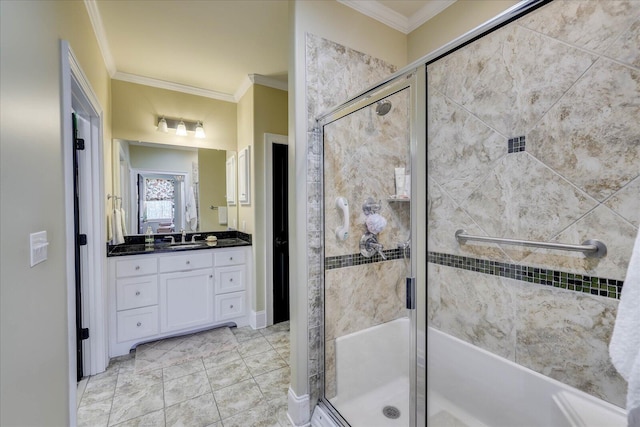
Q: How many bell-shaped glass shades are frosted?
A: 3